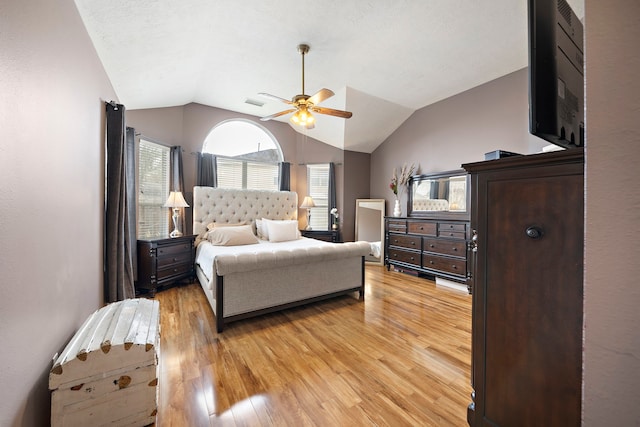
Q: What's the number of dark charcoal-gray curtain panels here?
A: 6